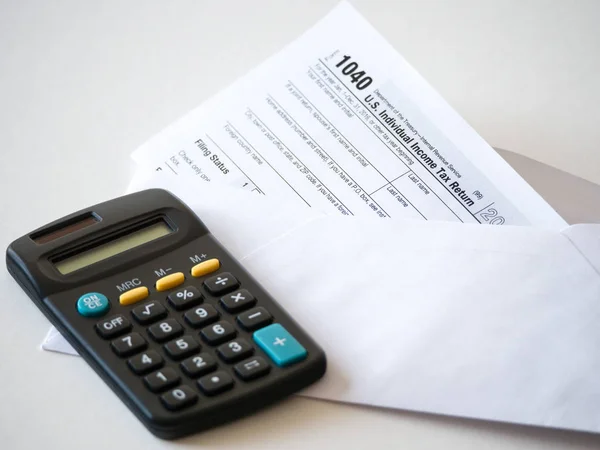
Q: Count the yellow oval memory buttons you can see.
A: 3